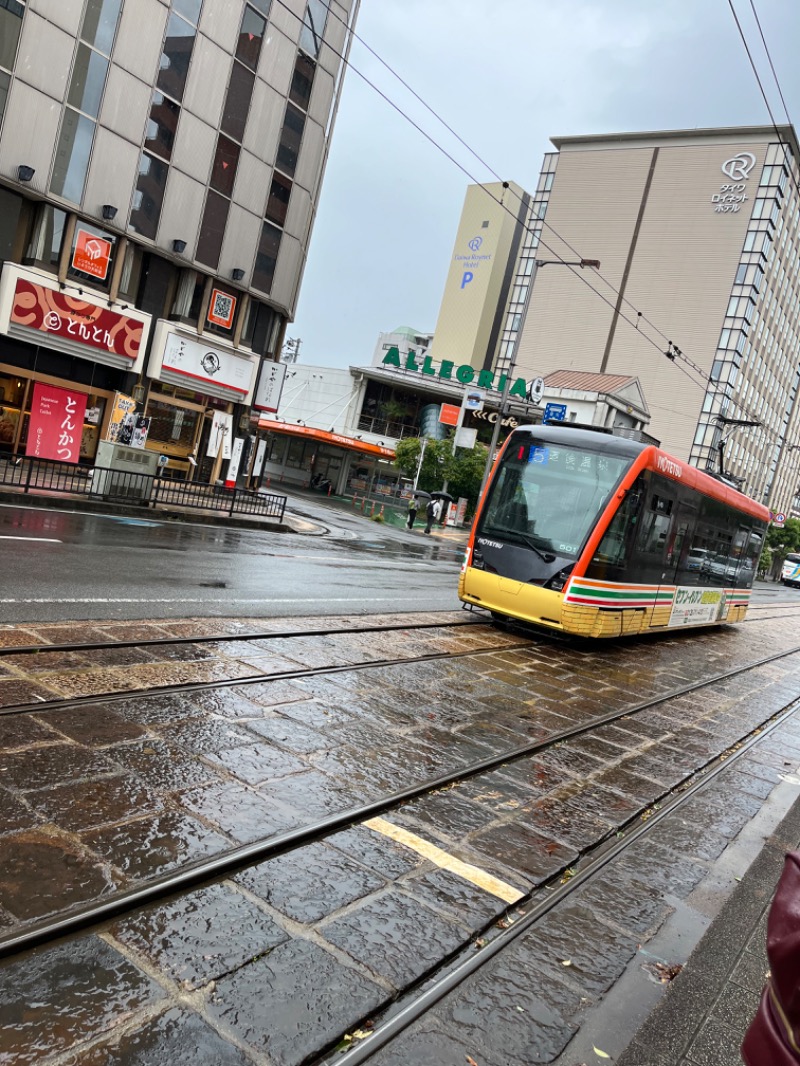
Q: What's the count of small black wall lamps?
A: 4